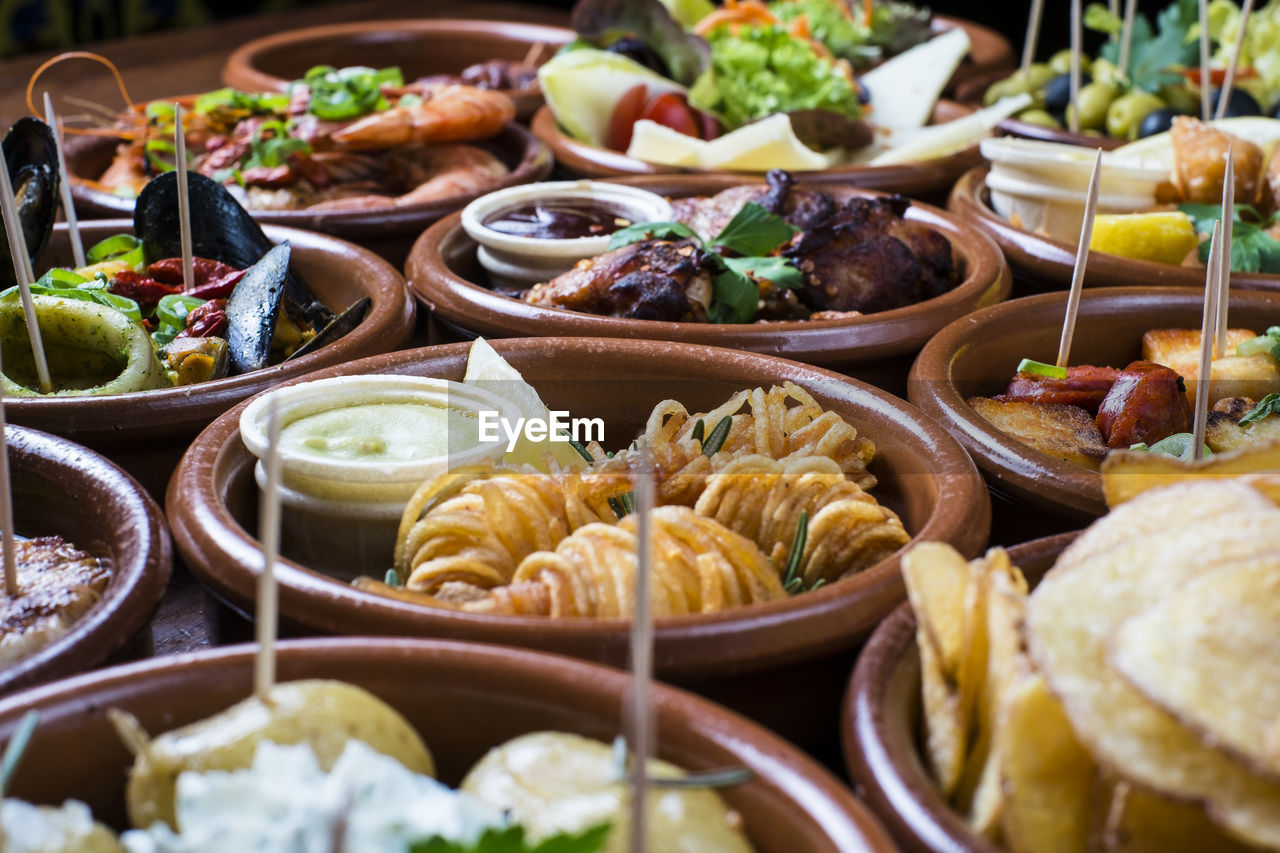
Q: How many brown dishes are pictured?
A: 13